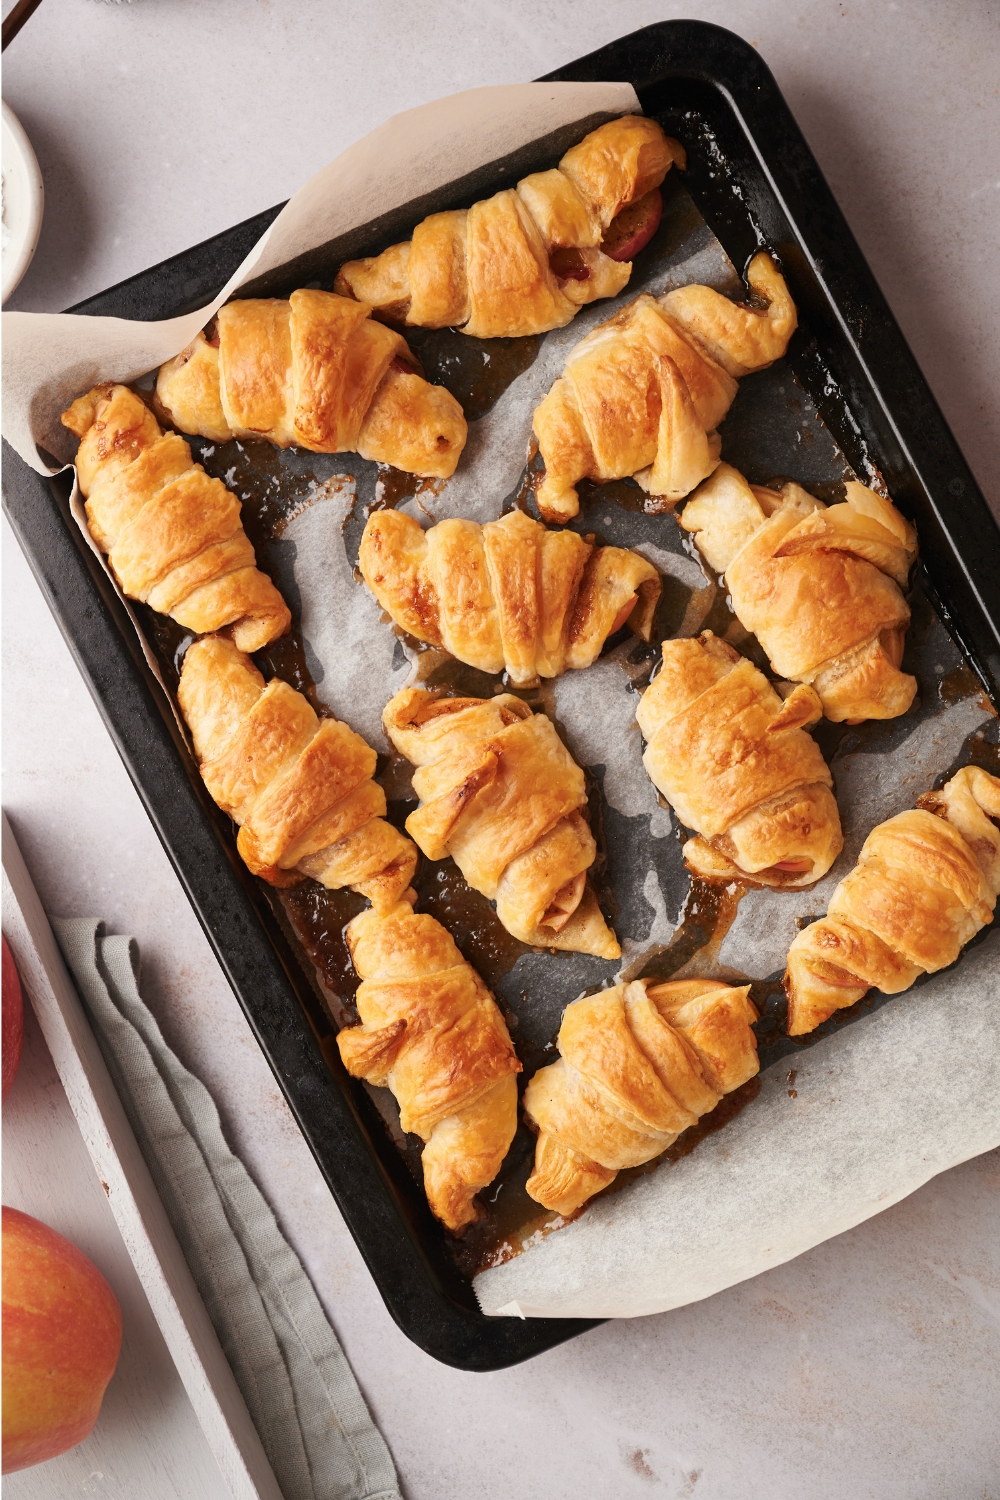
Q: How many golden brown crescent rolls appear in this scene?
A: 12